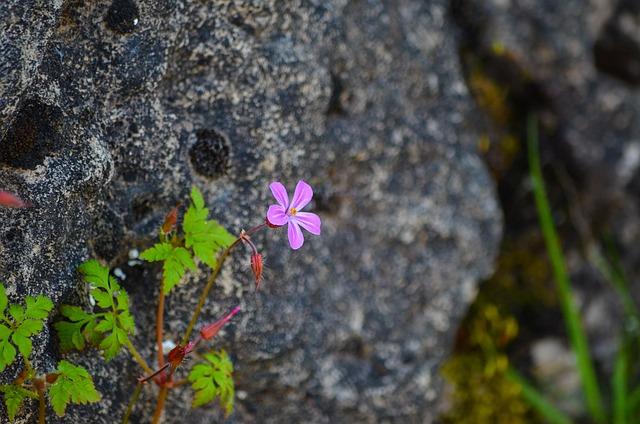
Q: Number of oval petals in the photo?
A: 5